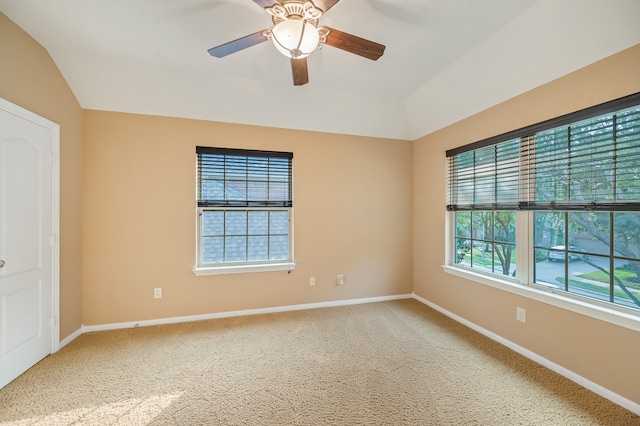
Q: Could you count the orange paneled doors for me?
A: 0